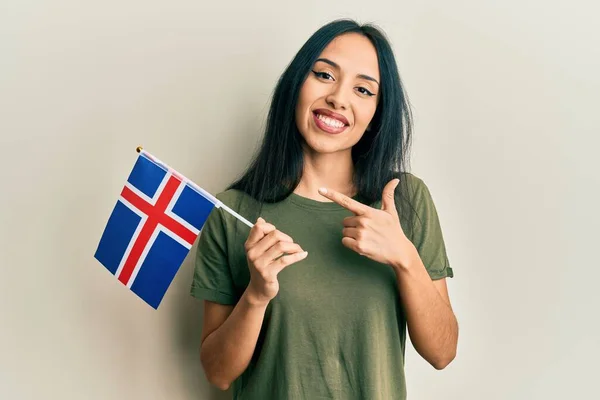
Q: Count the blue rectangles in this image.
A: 4